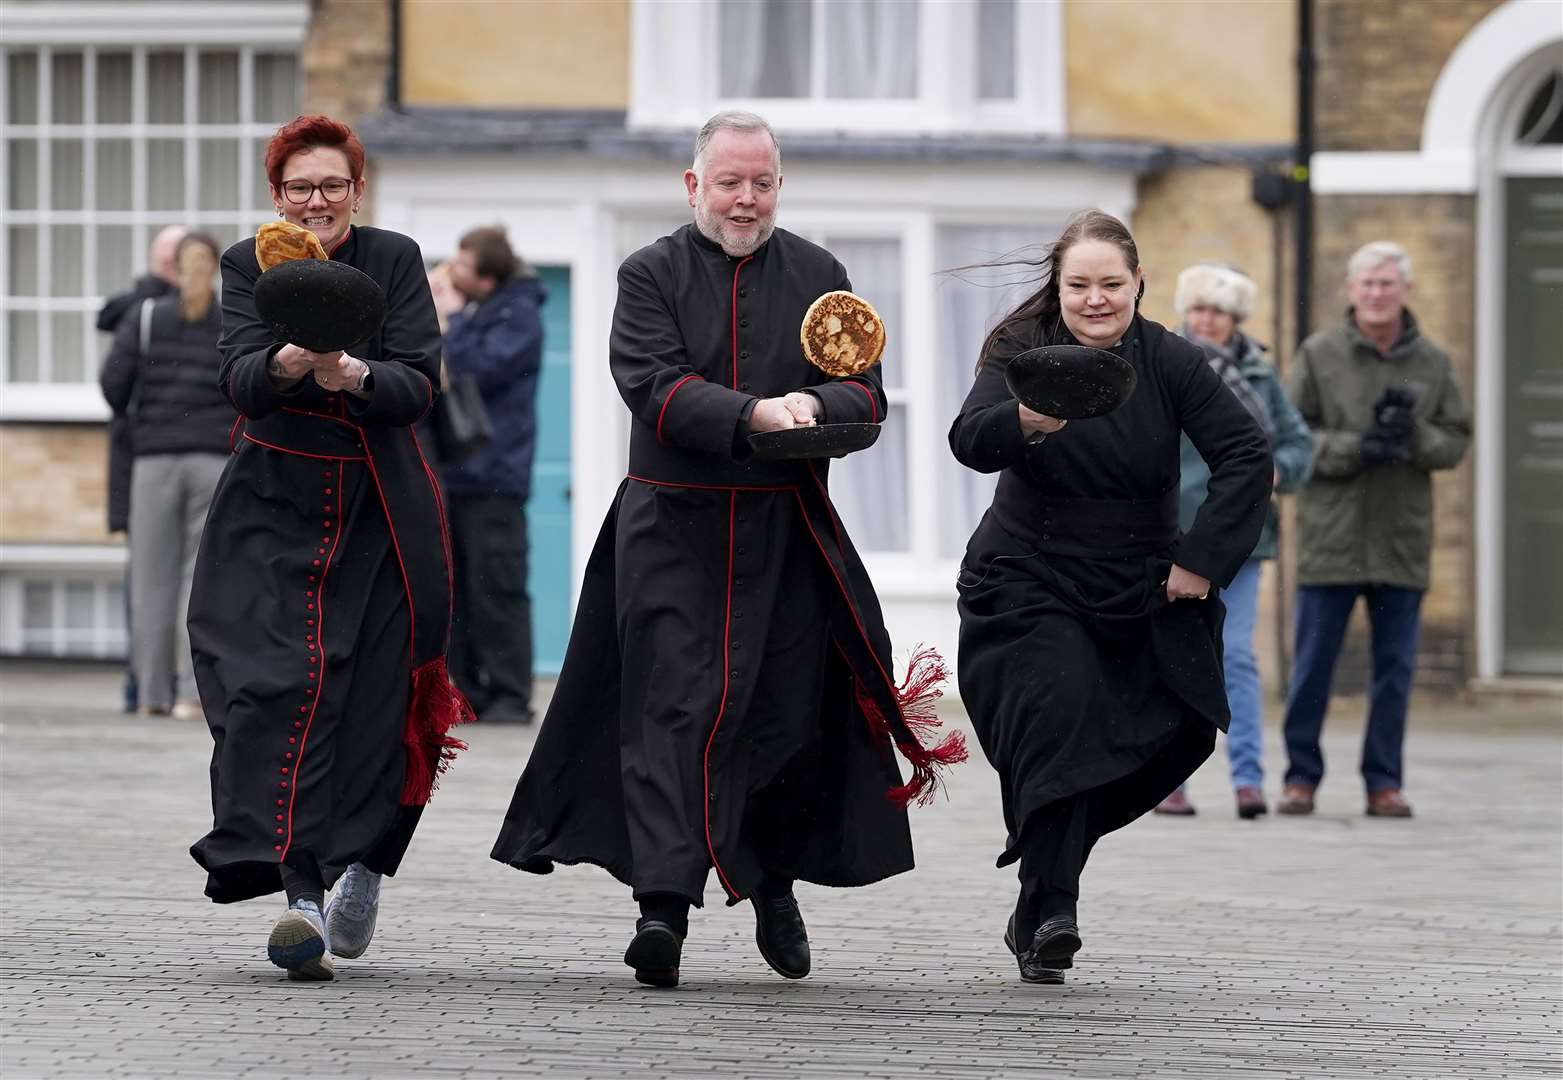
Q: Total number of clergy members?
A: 3